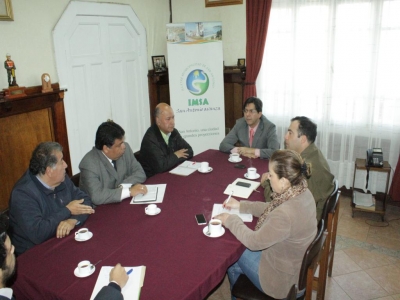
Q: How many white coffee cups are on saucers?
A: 7